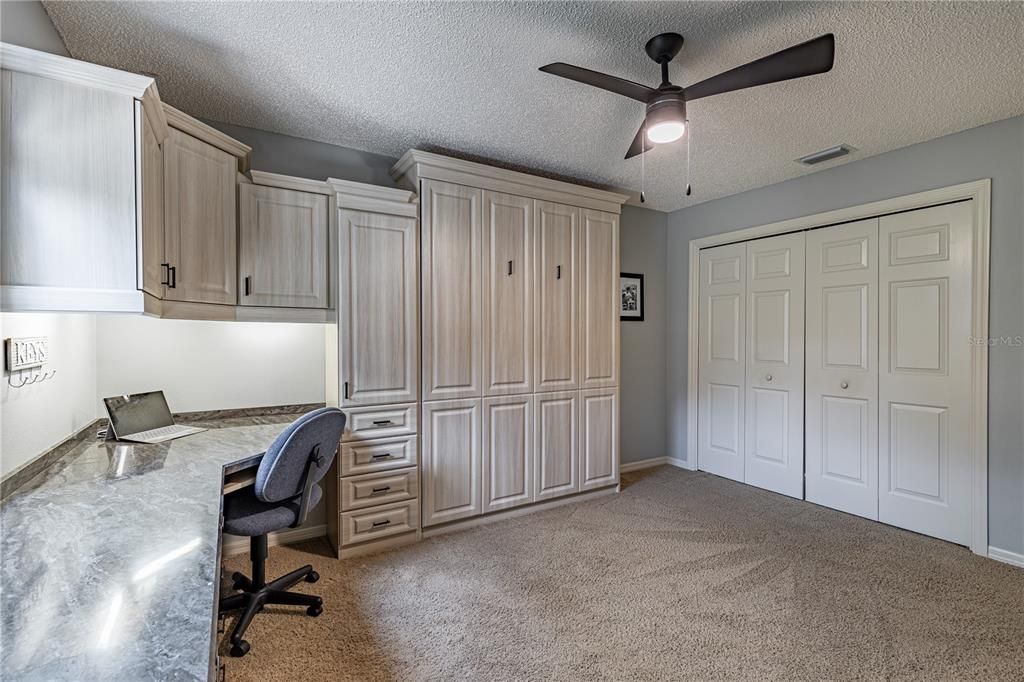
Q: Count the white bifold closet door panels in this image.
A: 4